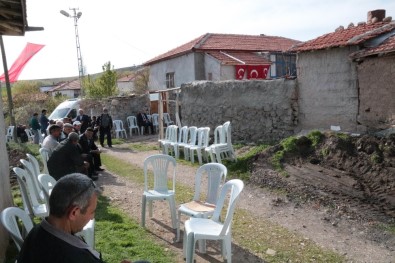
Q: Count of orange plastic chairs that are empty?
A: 0